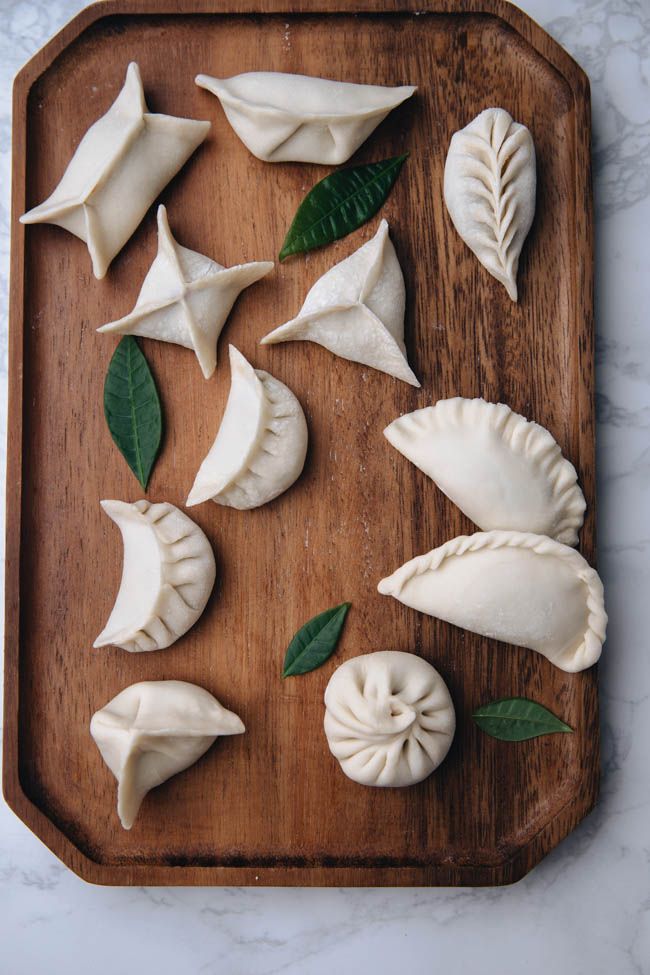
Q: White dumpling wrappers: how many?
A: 11